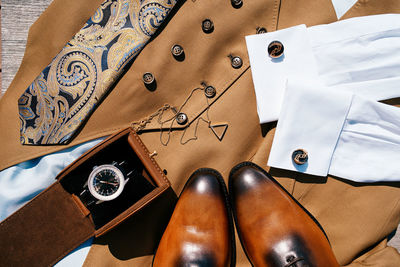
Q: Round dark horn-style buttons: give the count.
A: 8